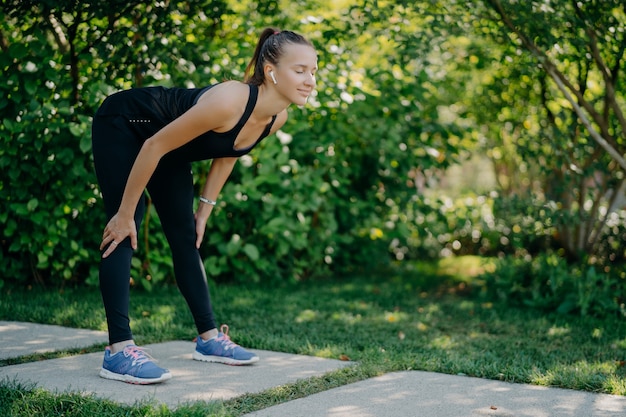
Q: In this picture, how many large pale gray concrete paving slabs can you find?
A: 3